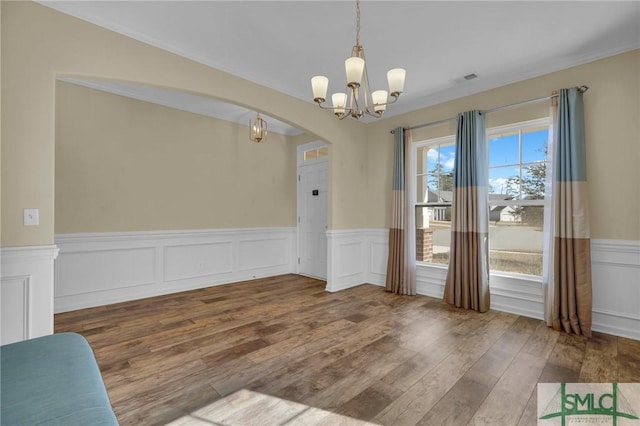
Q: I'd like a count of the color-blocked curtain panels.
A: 3